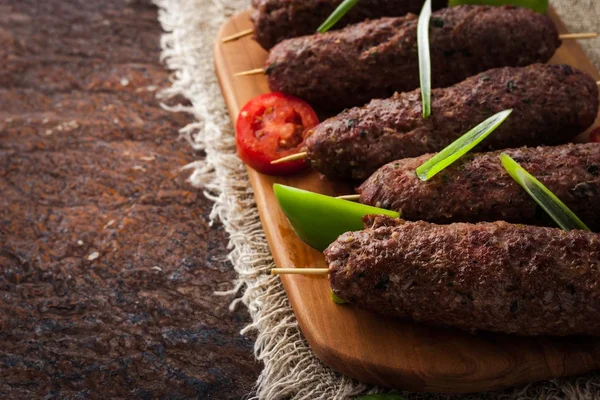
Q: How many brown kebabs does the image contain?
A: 5